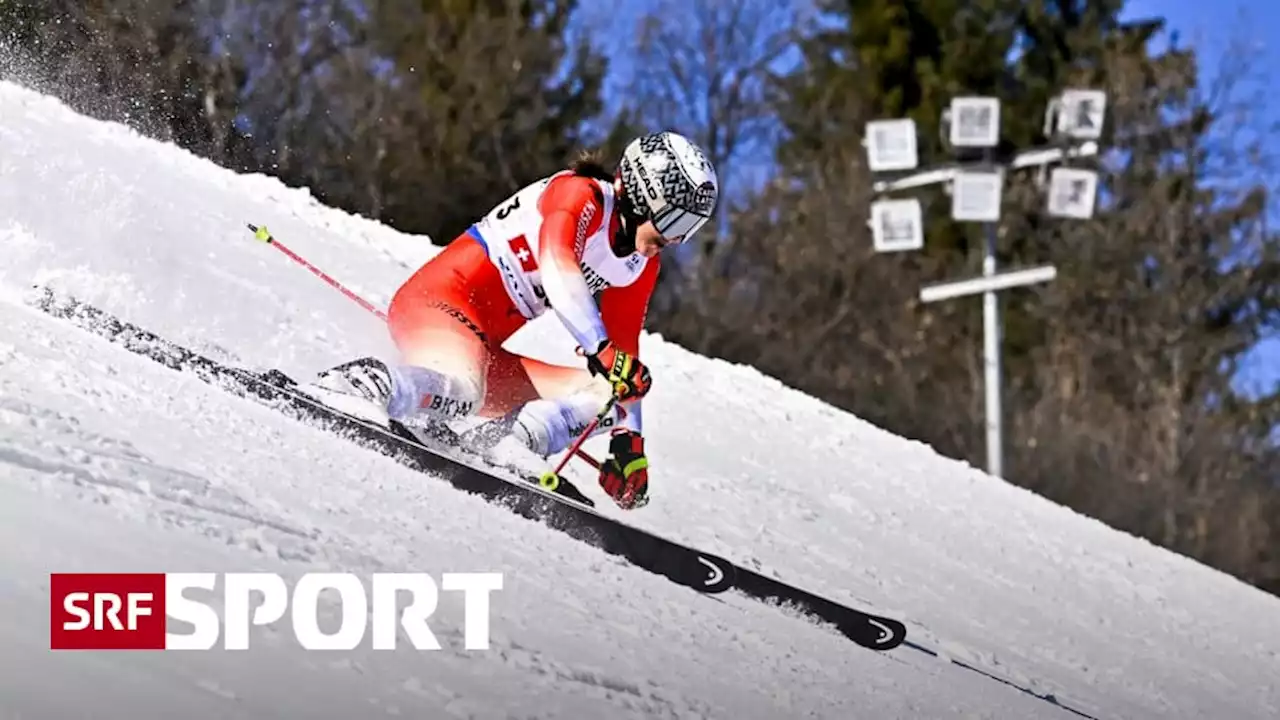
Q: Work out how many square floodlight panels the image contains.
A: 6